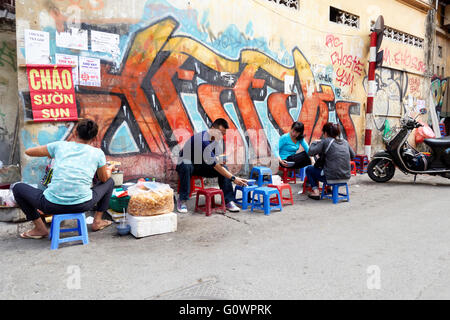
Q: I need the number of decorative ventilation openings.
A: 3